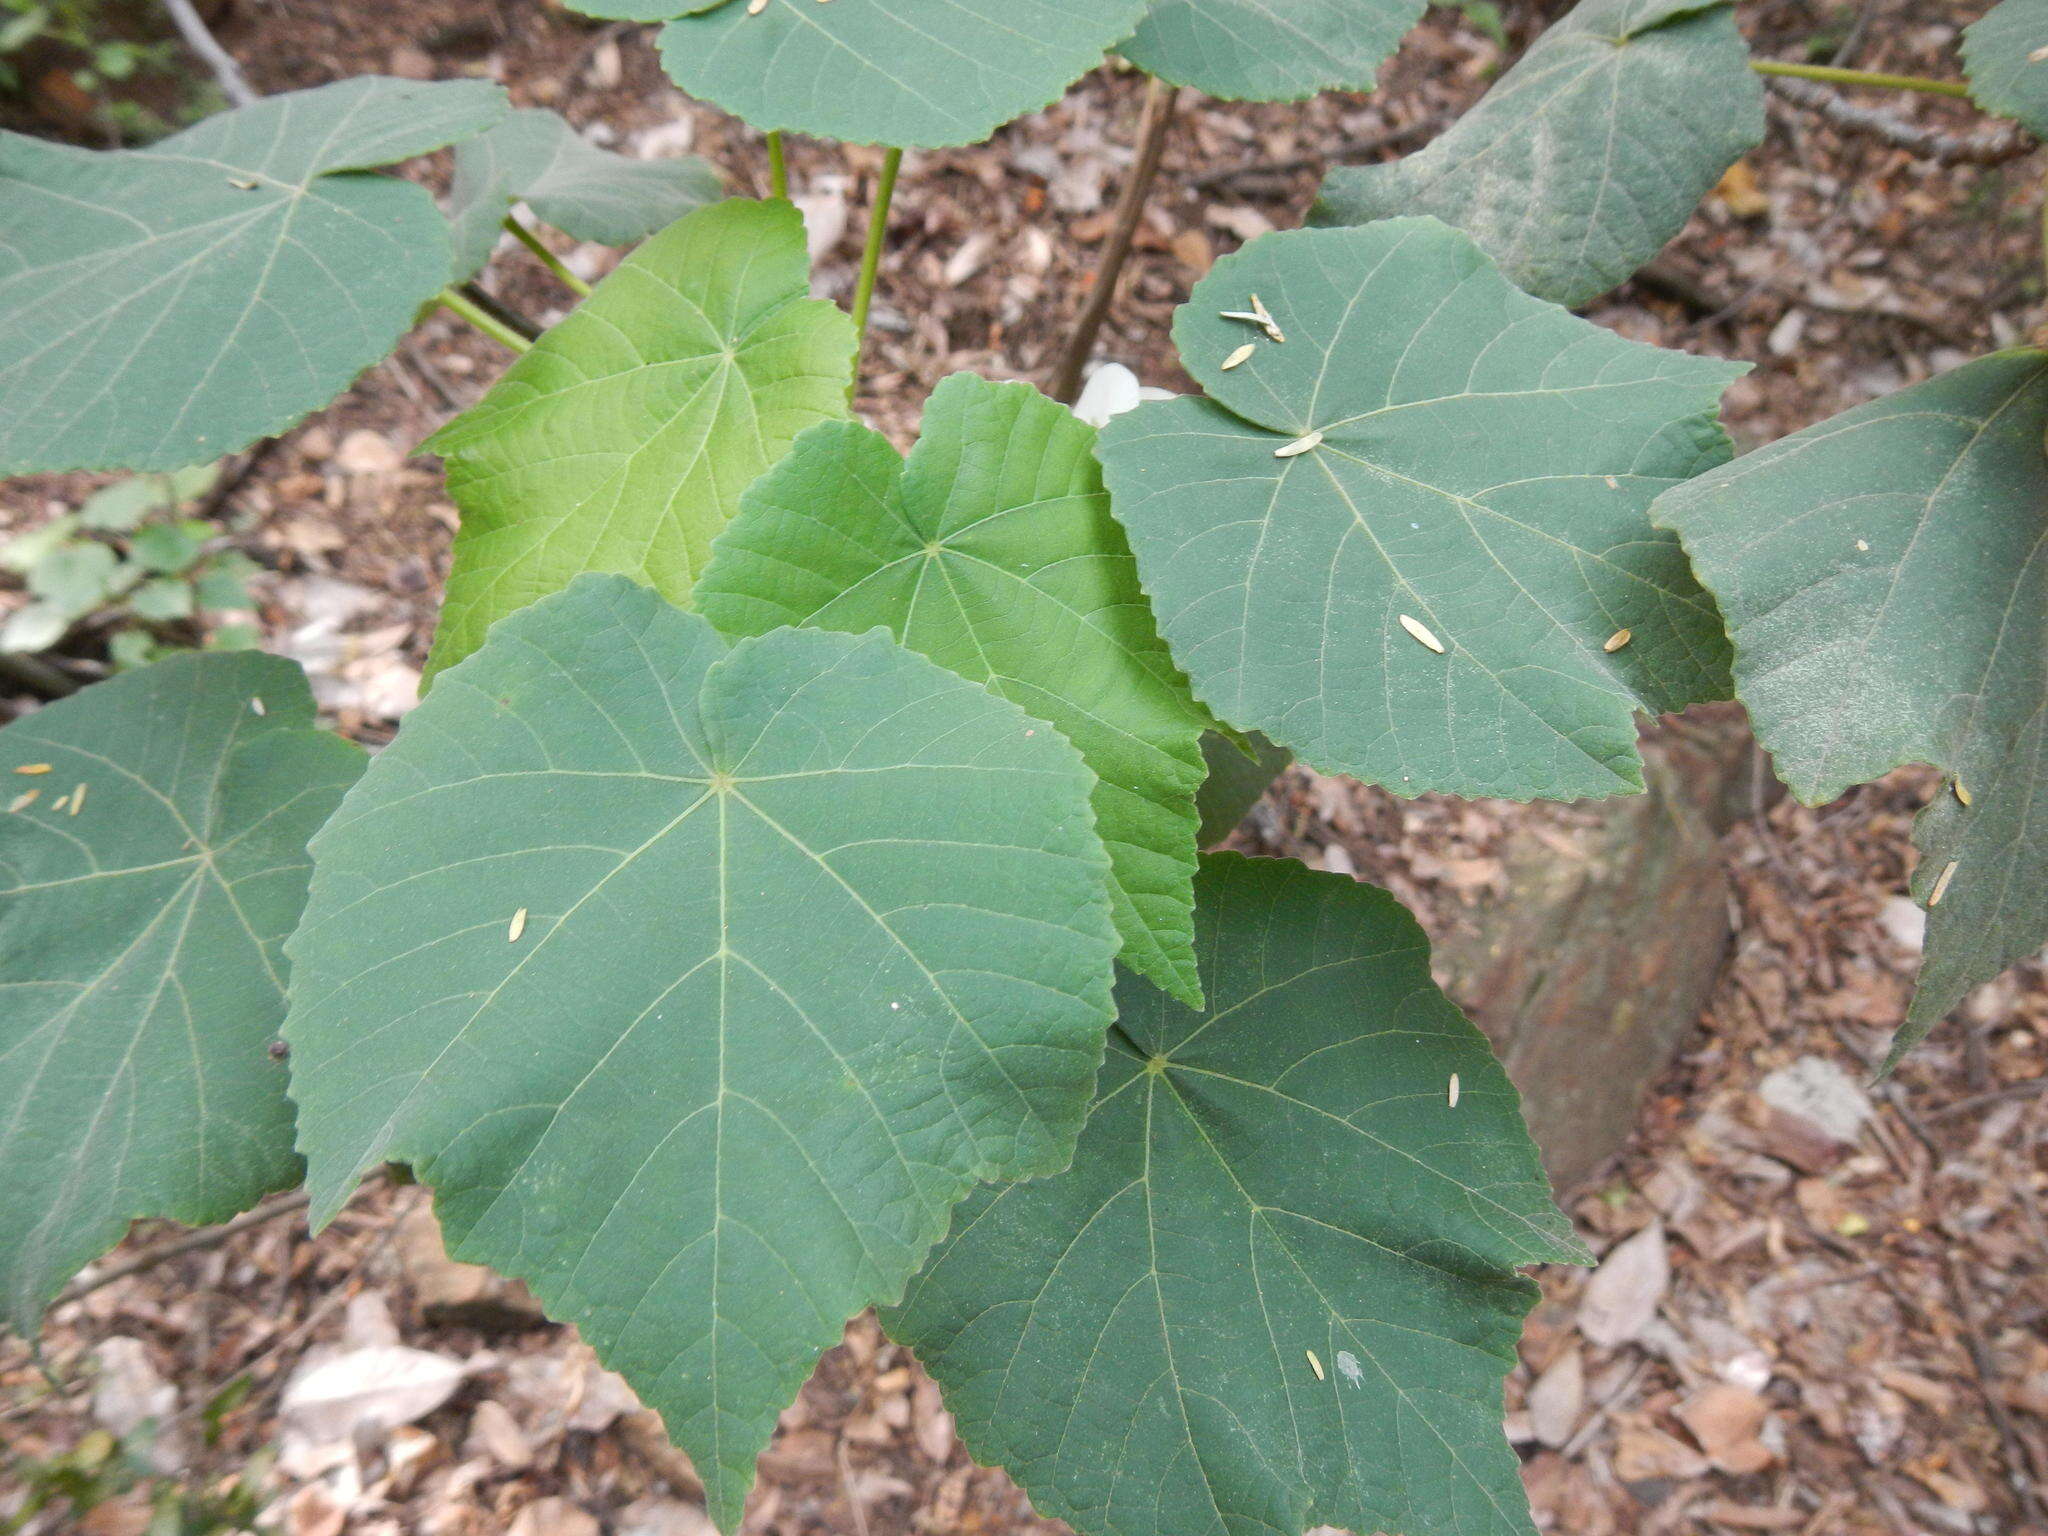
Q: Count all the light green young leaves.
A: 2